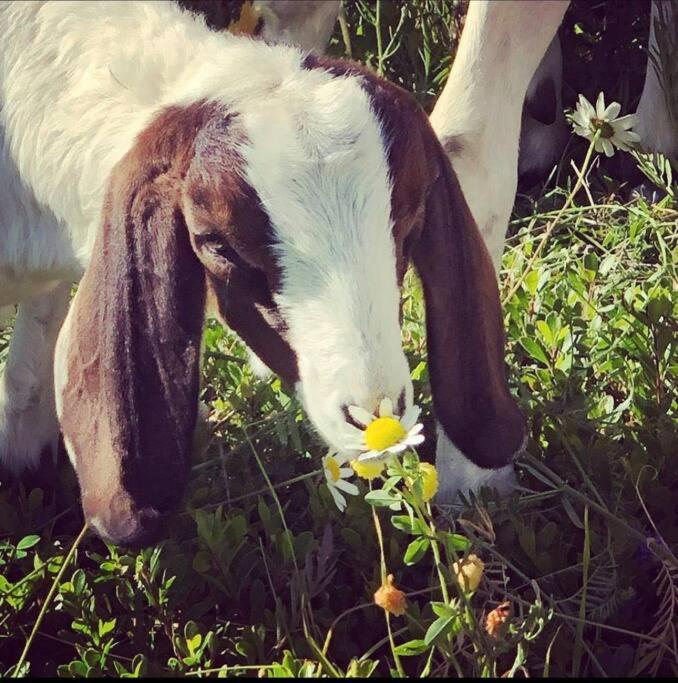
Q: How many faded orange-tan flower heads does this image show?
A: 3